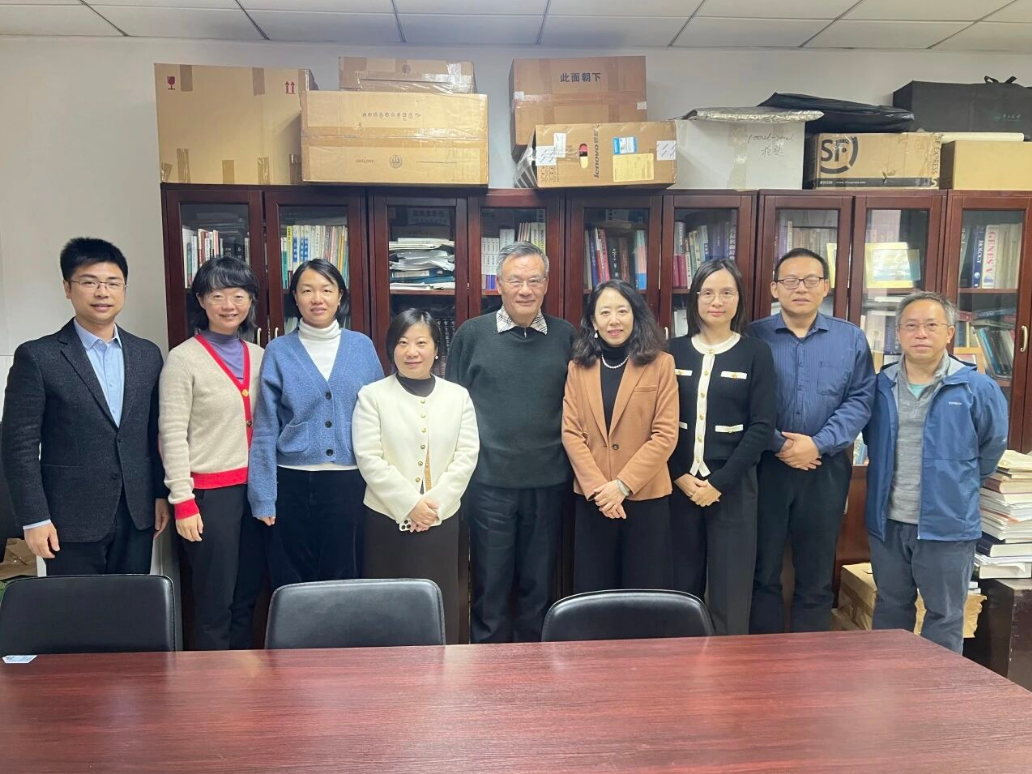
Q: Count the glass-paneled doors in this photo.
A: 9